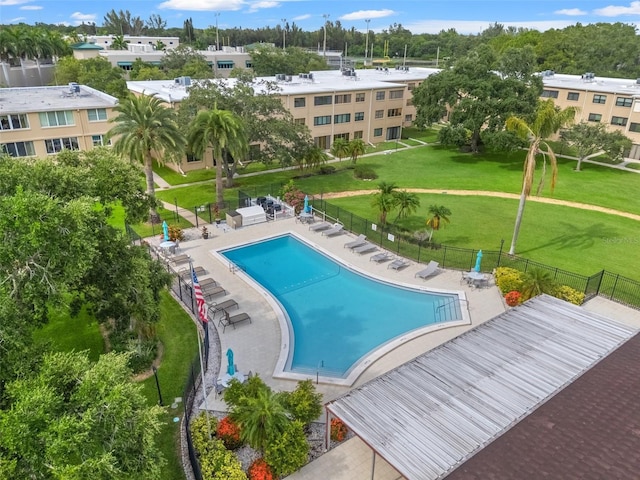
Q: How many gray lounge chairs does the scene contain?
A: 13